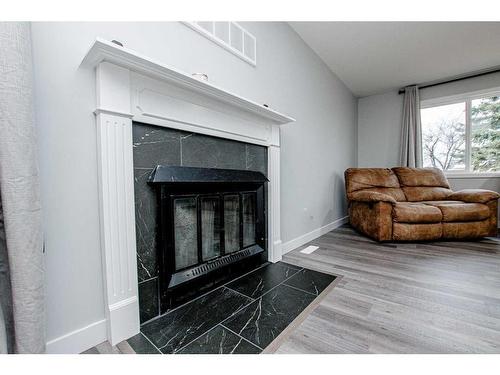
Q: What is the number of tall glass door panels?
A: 4